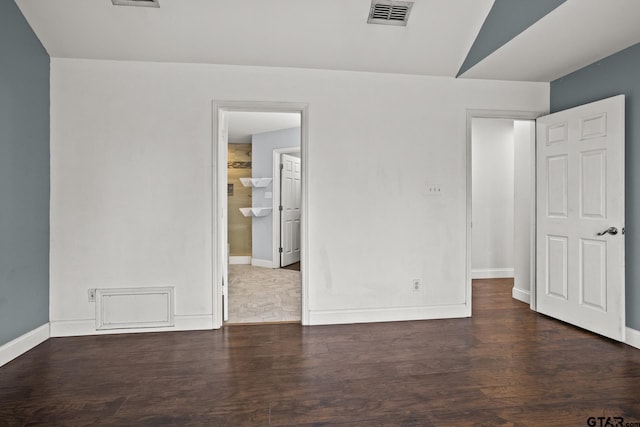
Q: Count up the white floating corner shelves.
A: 2